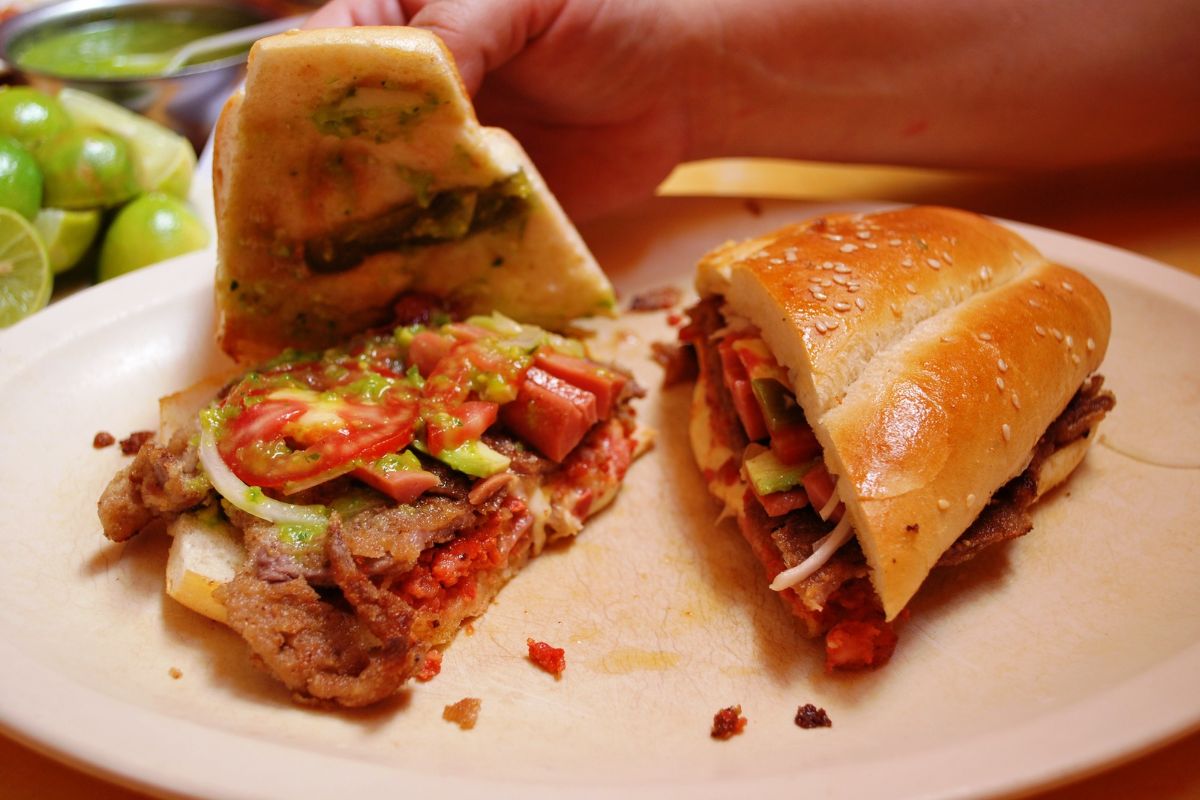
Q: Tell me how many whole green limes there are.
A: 4